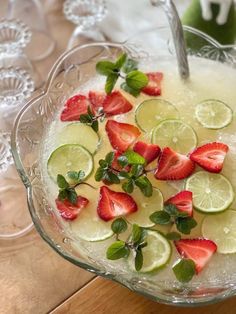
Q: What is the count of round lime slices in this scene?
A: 10